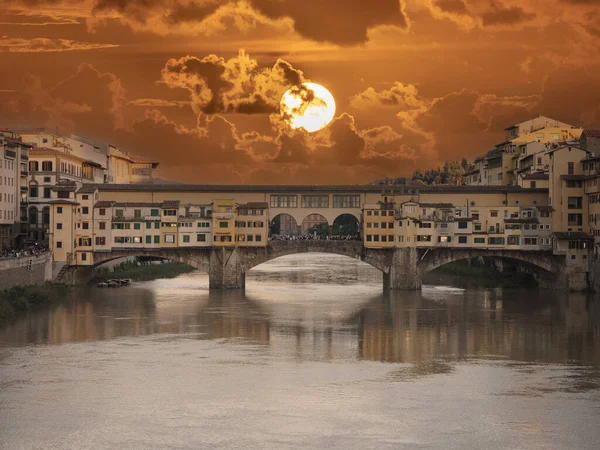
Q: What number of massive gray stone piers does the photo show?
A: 2